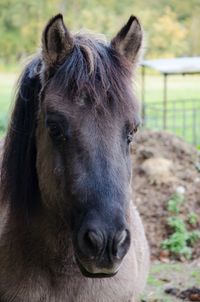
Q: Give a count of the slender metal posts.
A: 2